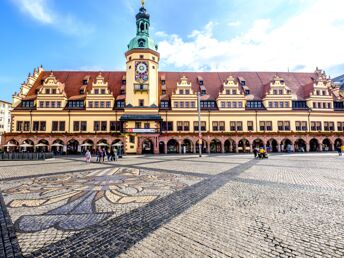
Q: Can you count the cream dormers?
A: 6